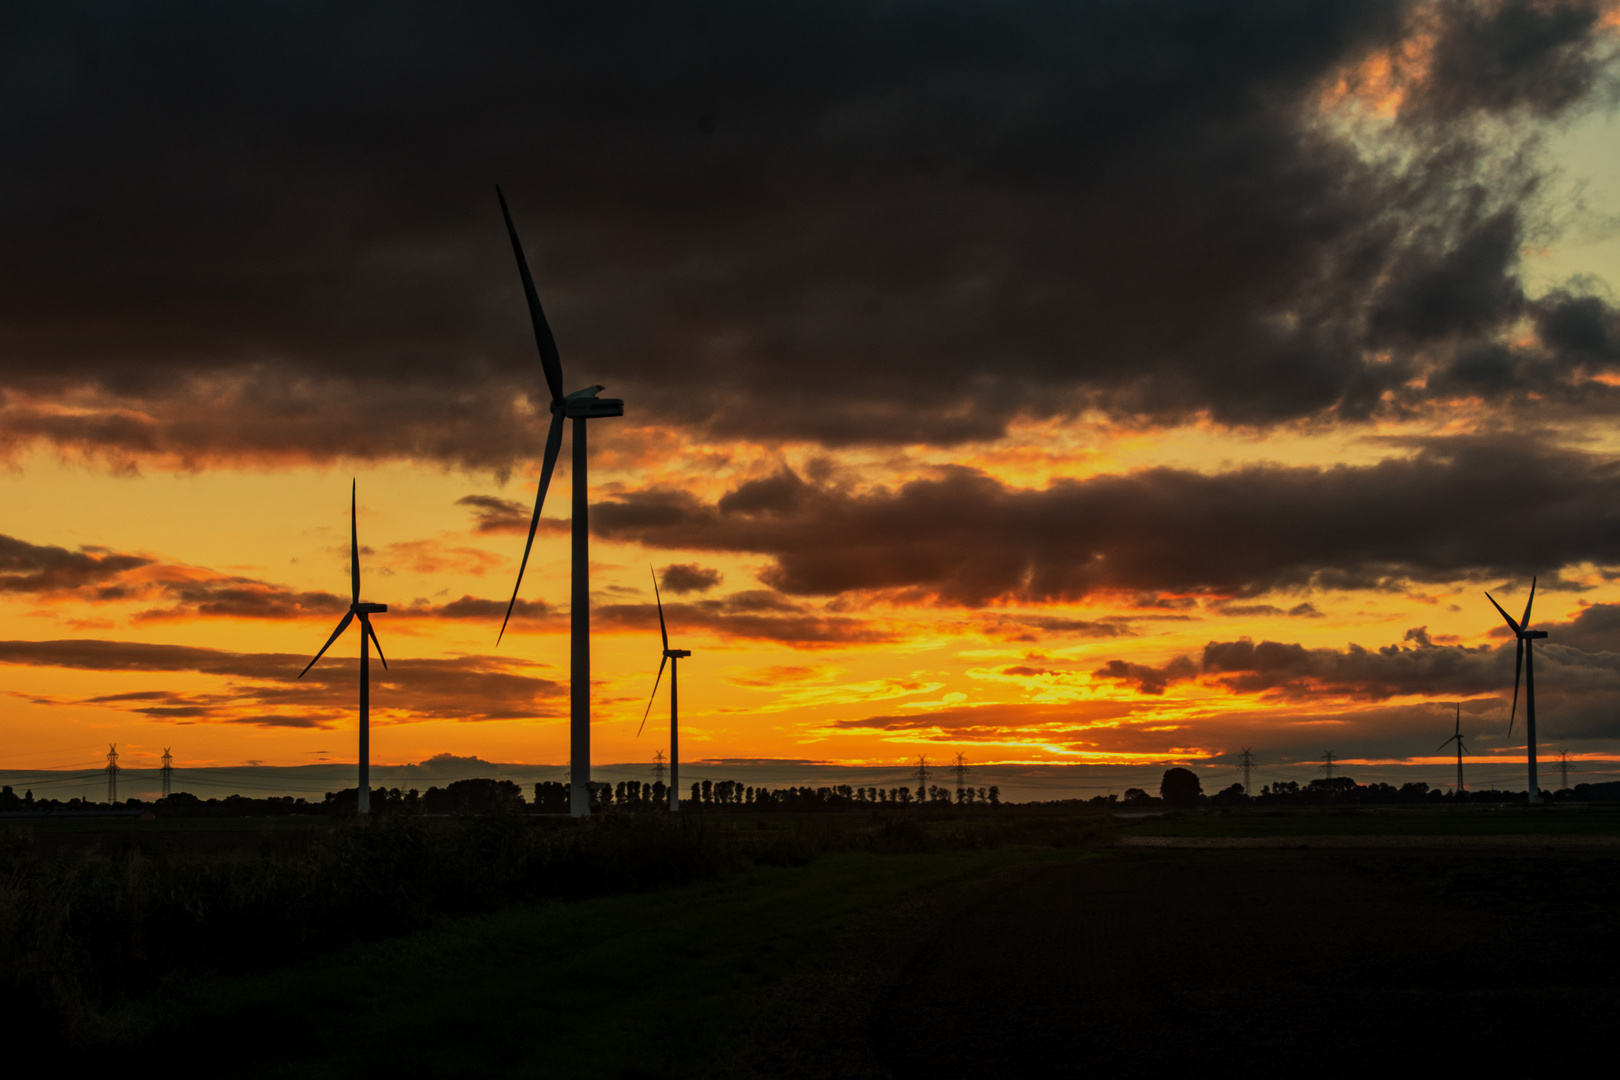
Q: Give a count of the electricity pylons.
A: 8